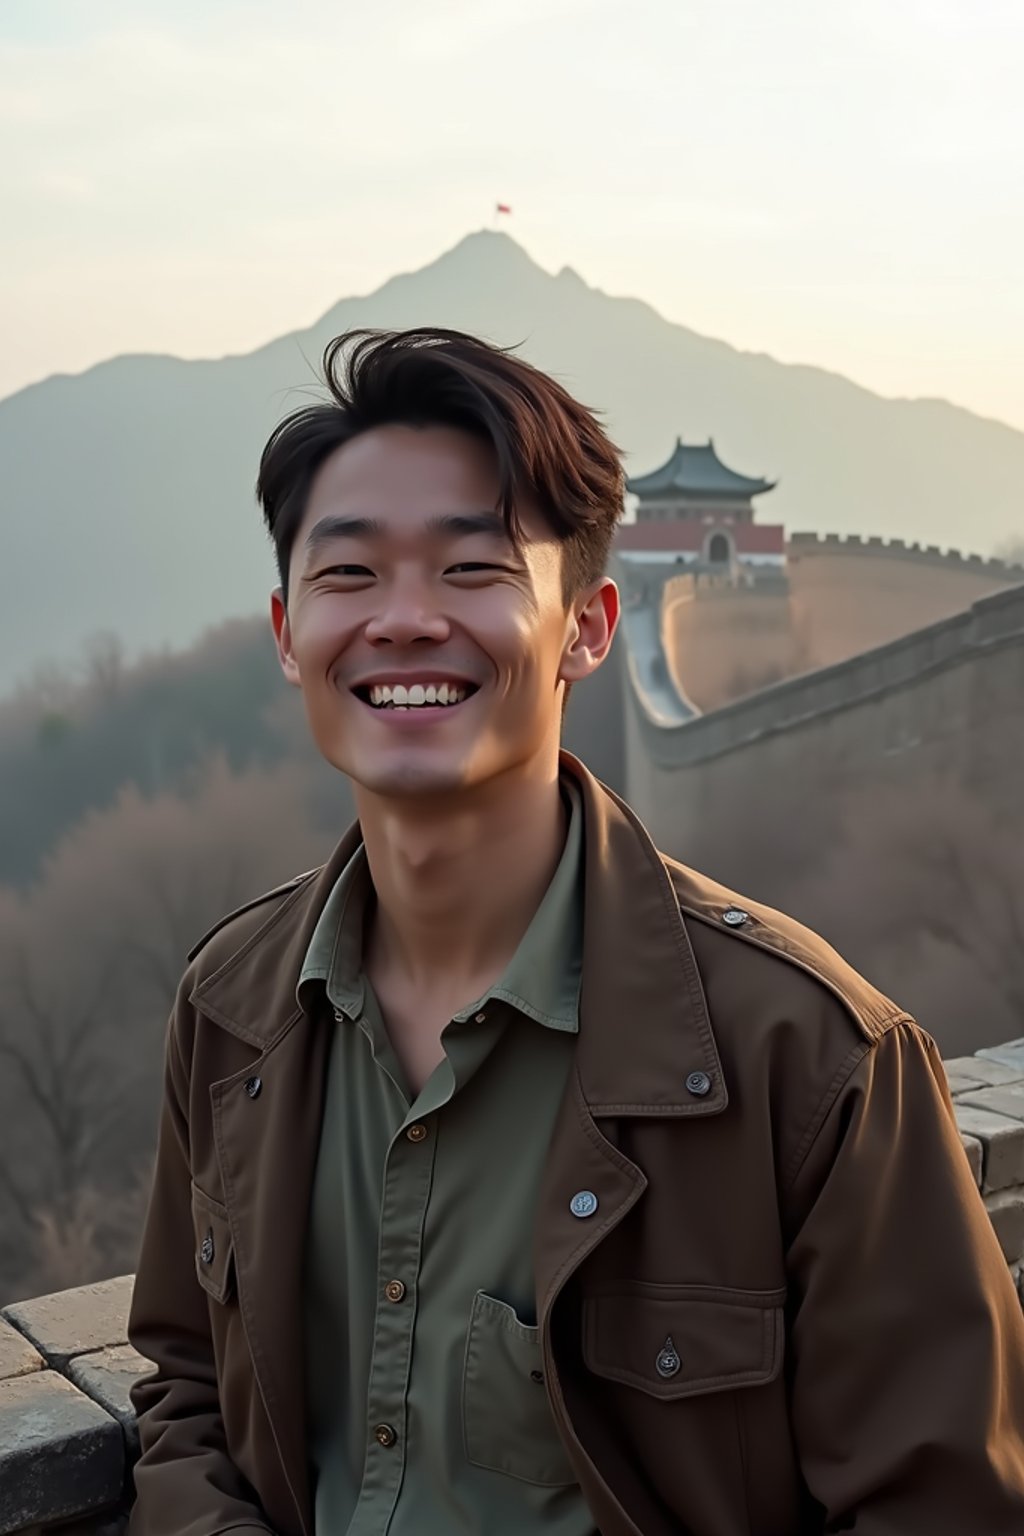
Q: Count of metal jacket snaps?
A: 6